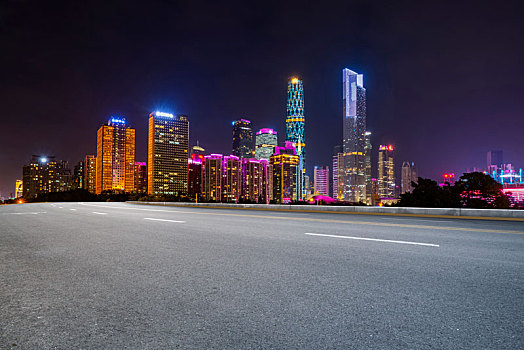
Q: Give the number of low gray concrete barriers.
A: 1